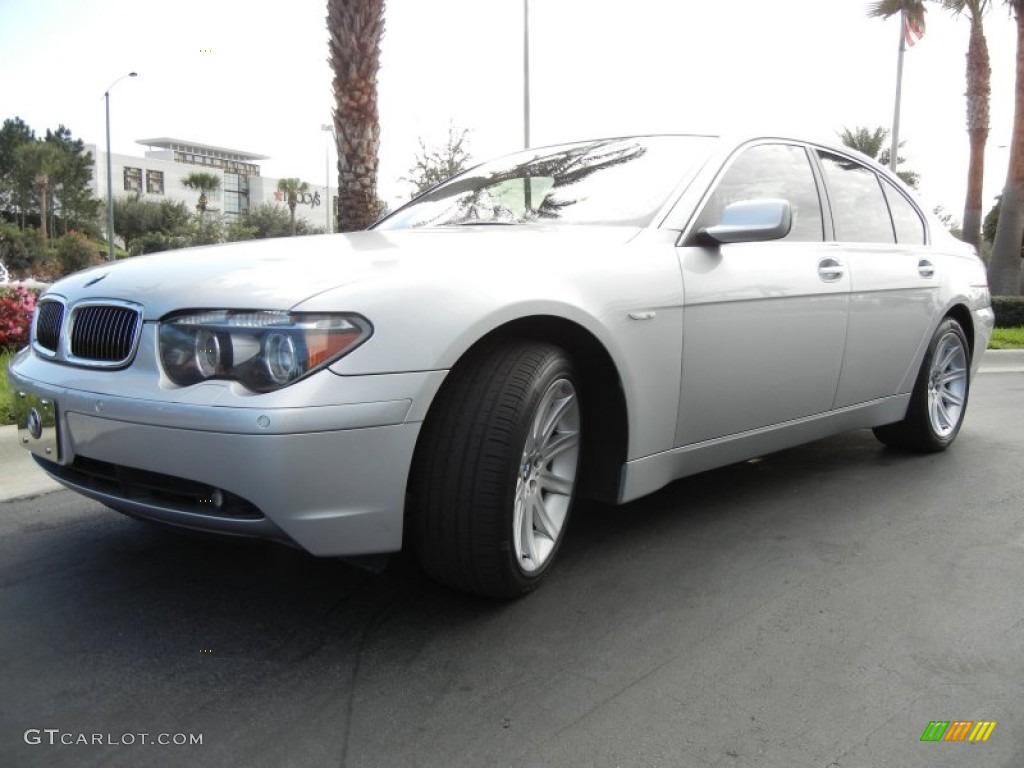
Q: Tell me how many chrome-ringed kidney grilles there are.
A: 2